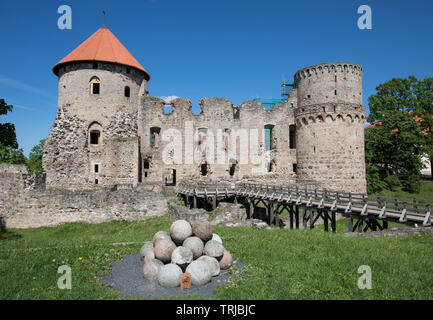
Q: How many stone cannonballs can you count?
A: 15